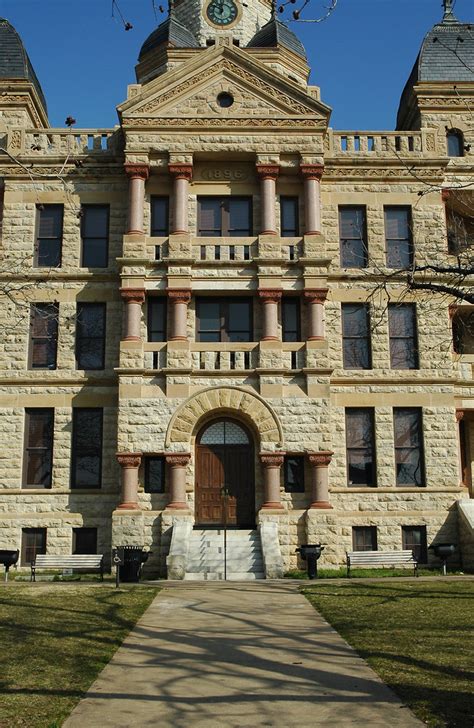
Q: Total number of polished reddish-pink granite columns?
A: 12